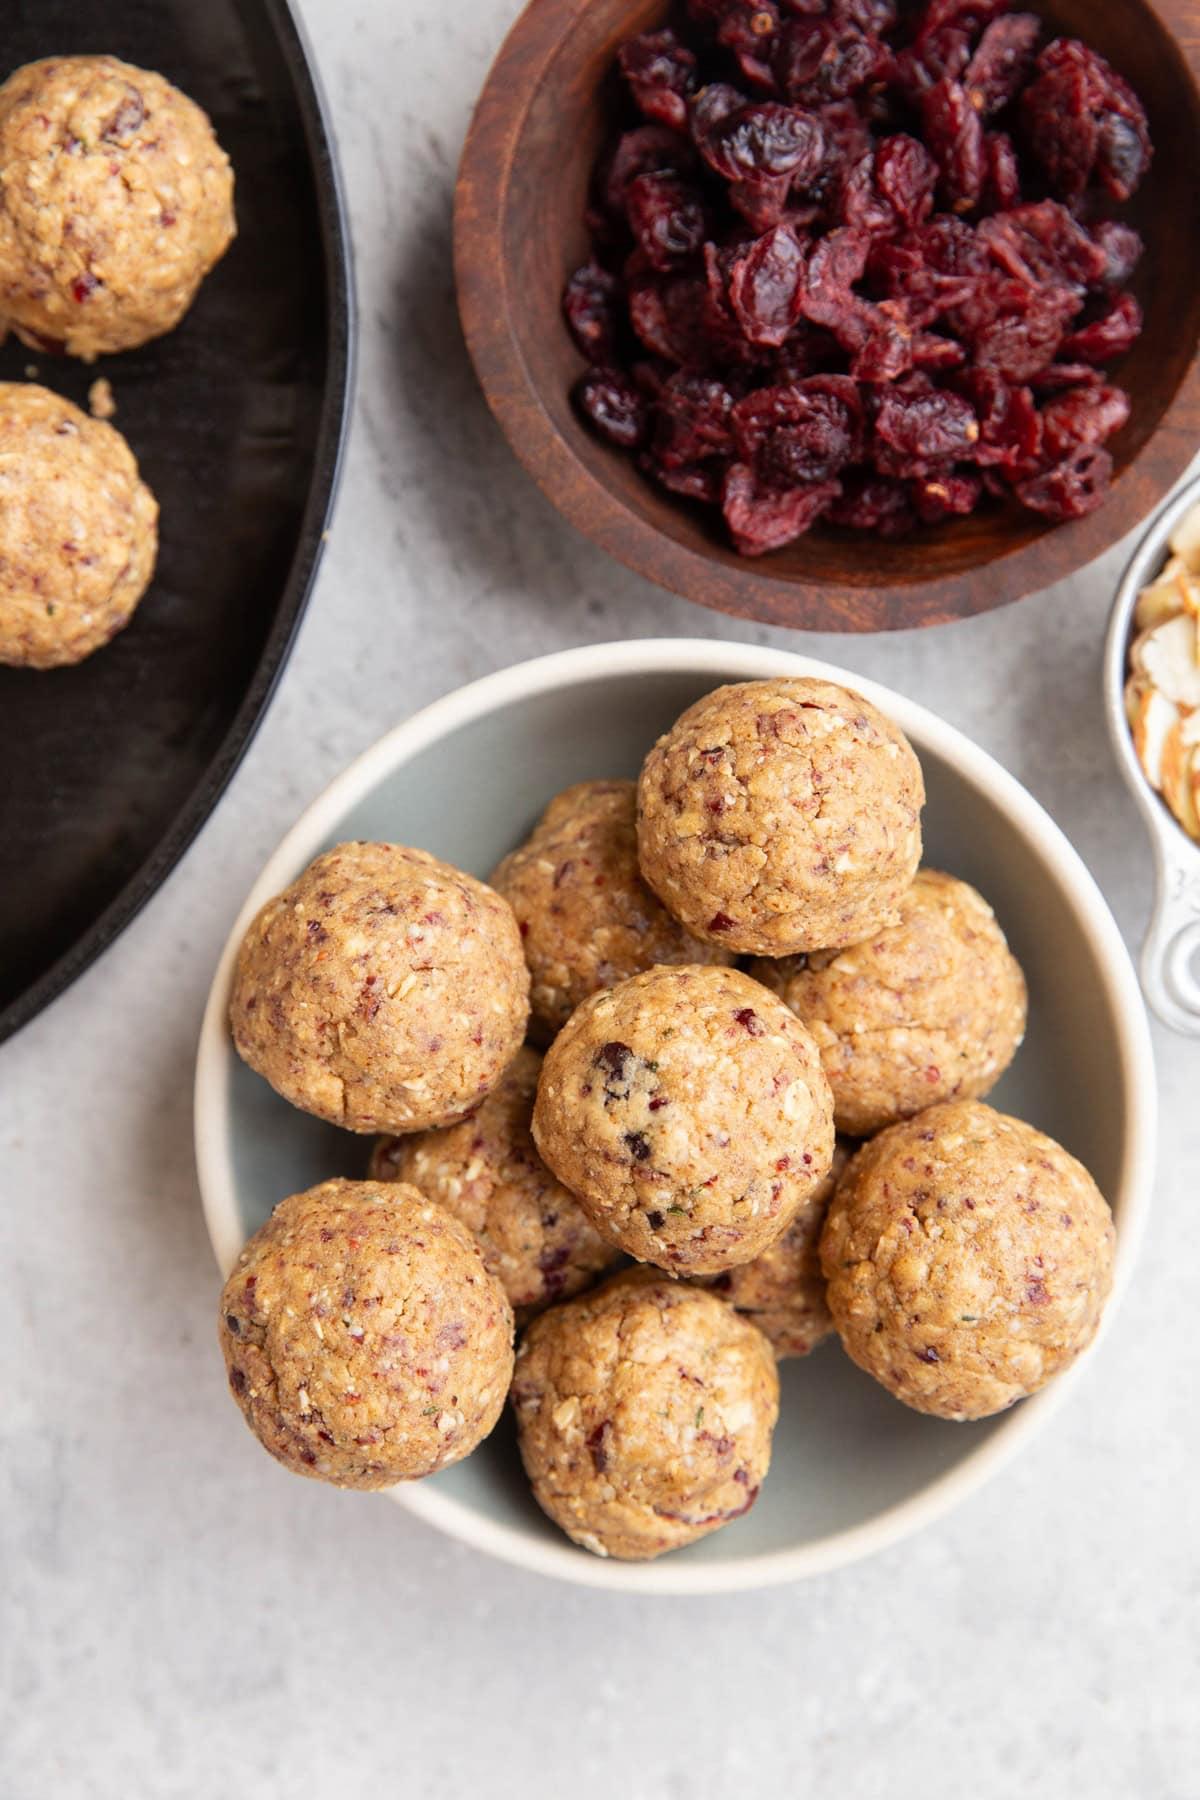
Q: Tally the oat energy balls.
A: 12